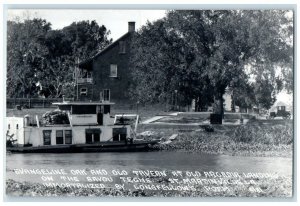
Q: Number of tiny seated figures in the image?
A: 0